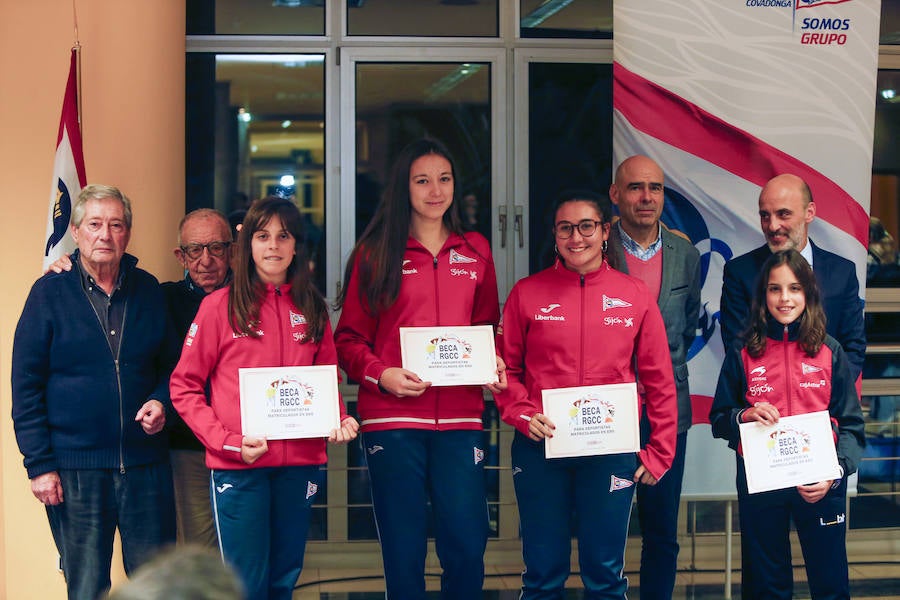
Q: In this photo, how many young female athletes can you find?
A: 4